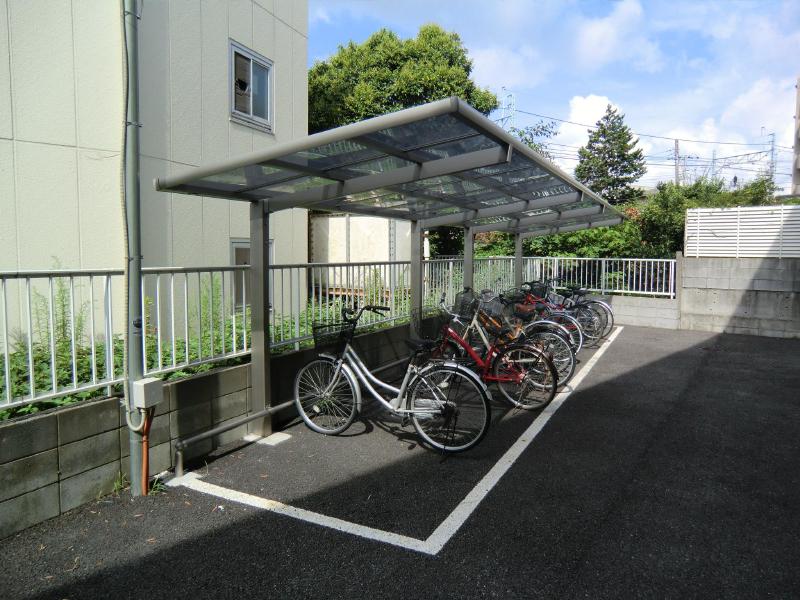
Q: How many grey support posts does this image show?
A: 4